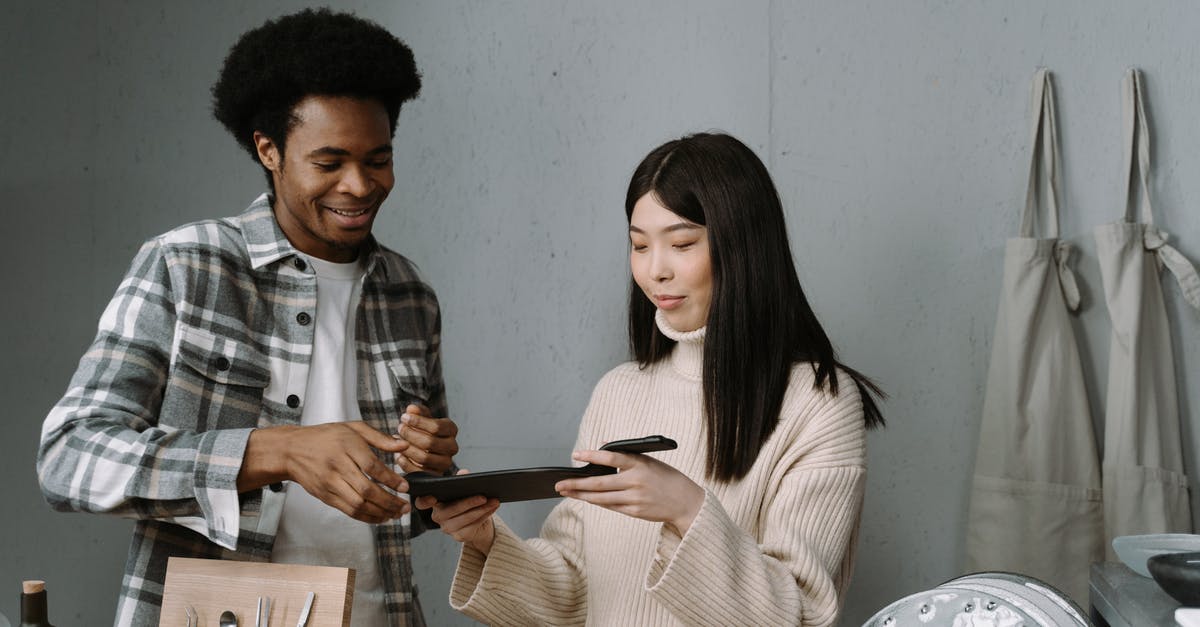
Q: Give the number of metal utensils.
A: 4